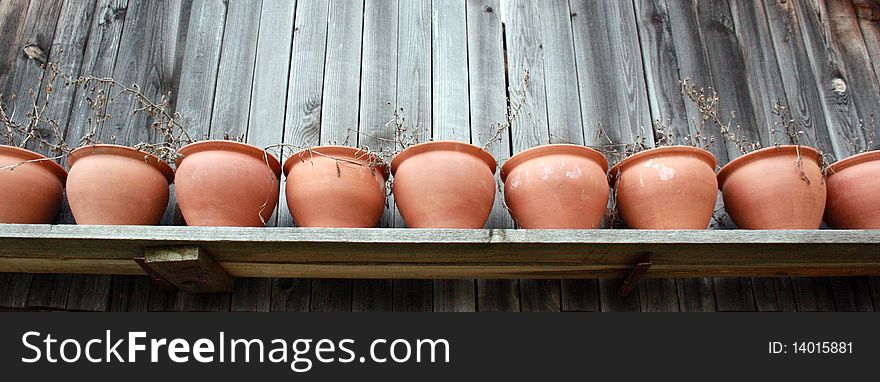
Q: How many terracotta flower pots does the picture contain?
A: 9